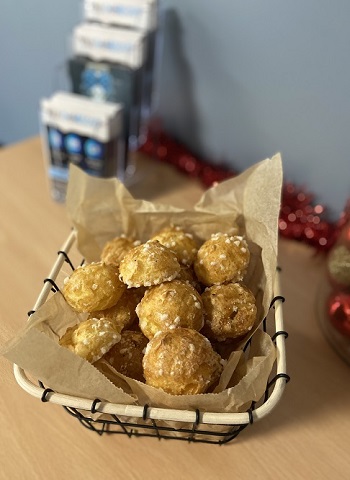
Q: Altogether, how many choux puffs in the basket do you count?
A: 12